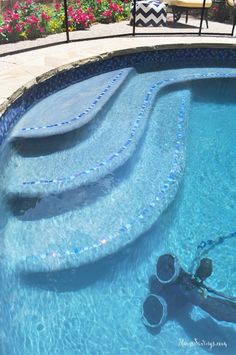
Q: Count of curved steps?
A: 3